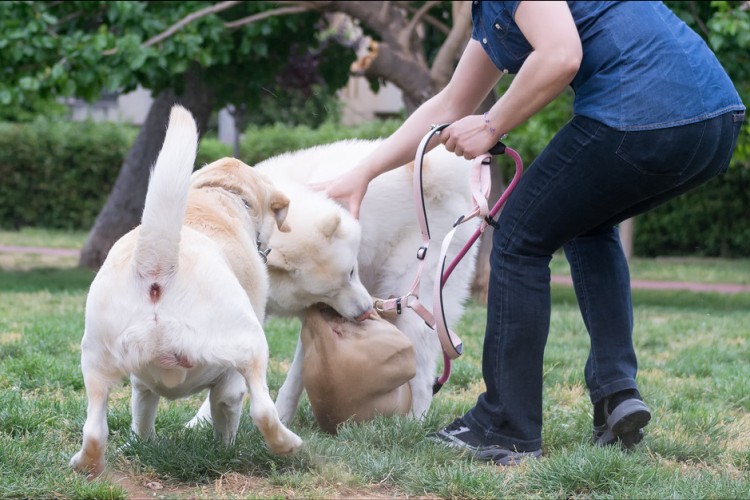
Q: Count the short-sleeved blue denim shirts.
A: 1